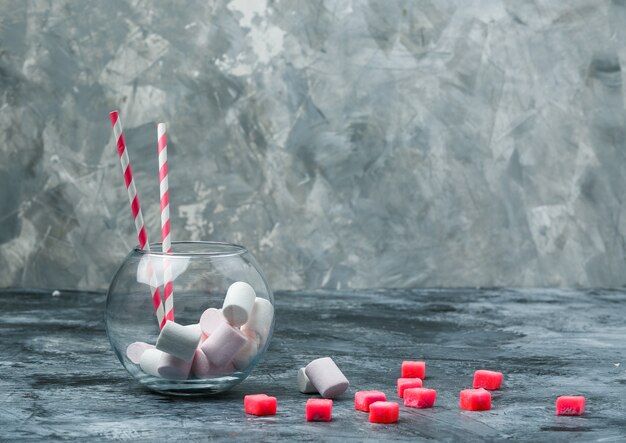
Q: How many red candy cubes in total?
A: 10